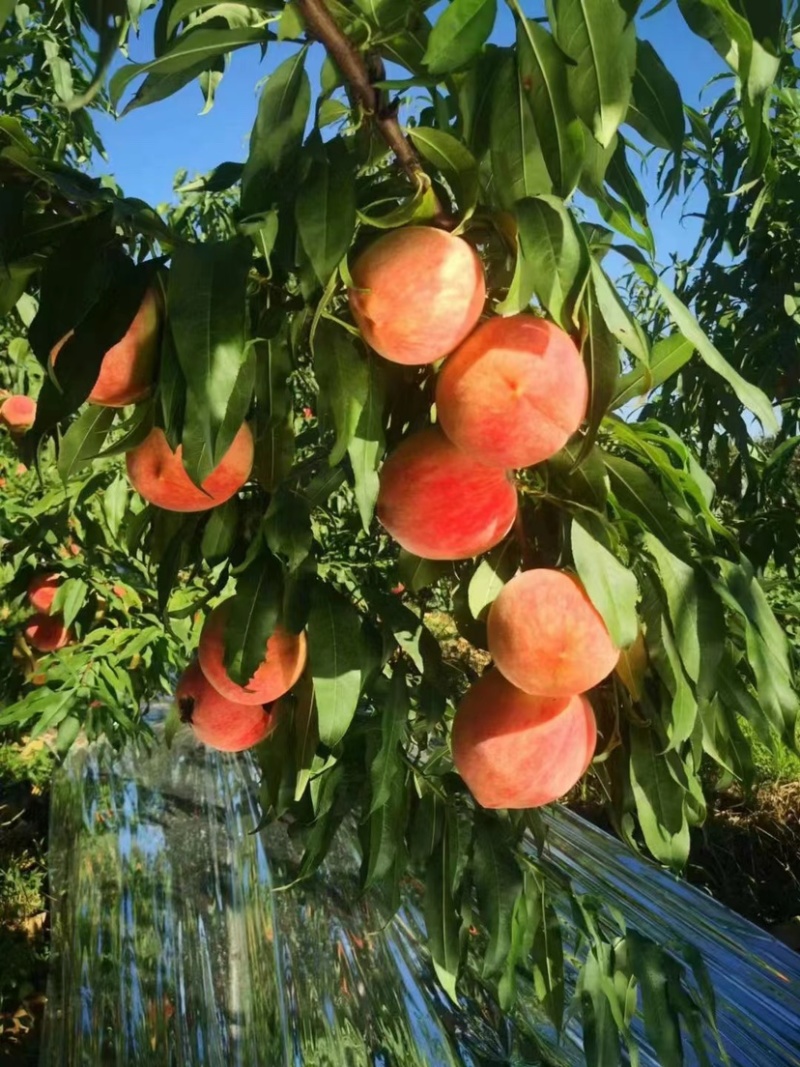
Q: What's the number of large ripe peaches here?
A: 9